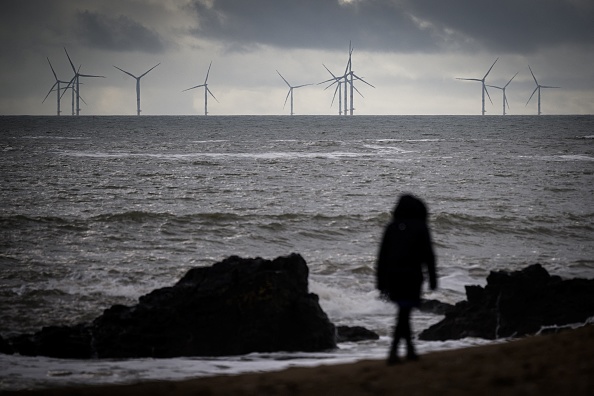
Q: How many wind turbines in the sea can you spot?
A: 12